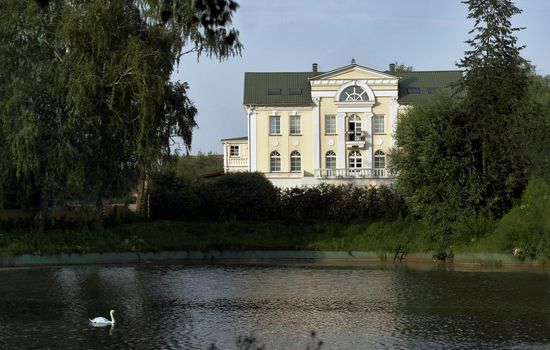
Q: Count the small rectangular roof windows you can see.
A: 4